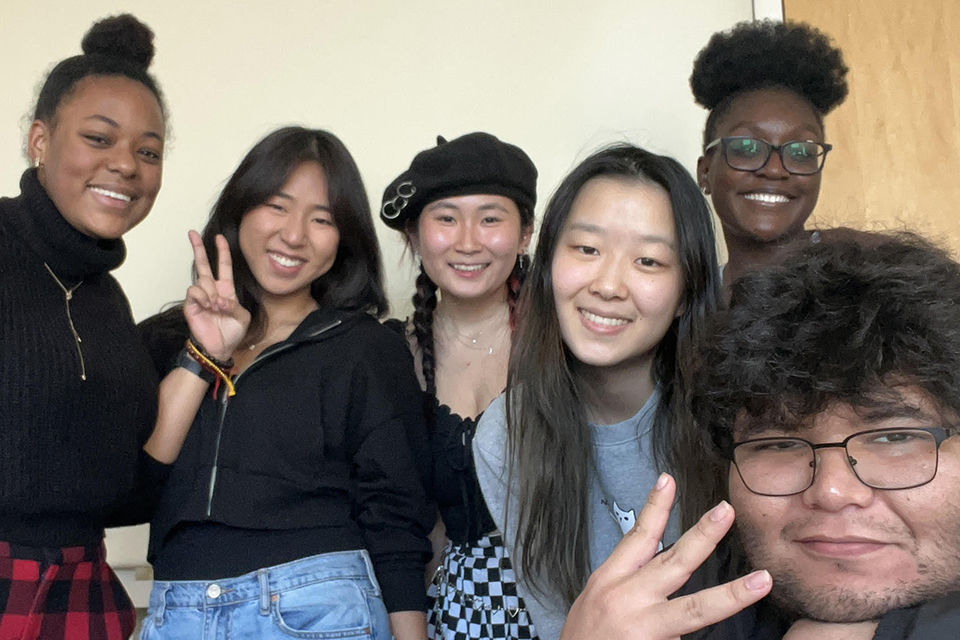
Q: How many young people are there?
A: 6